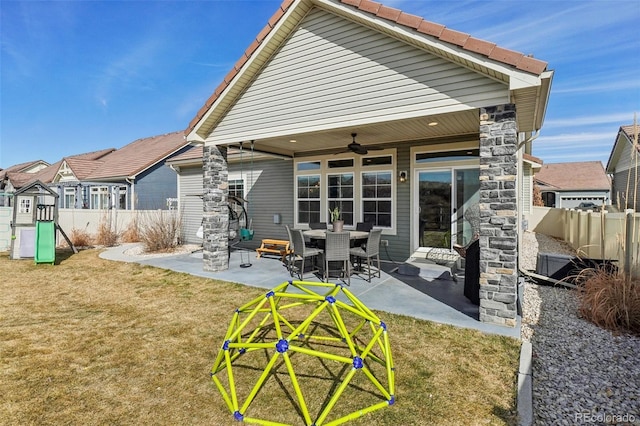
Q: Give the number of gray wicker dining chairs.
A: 6